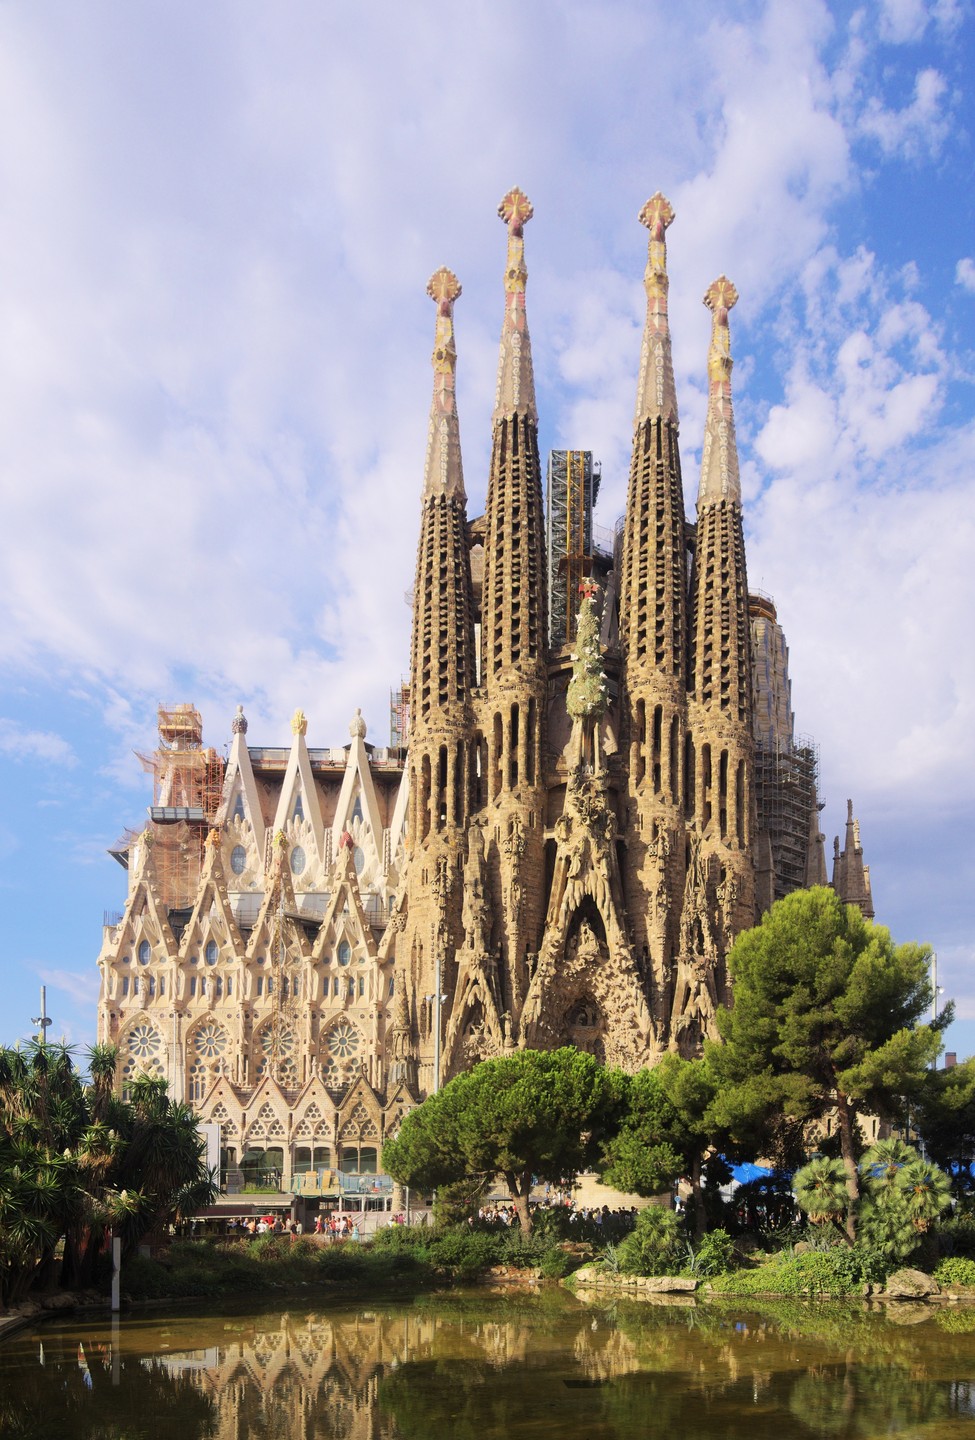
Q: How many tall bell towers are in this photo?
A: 4